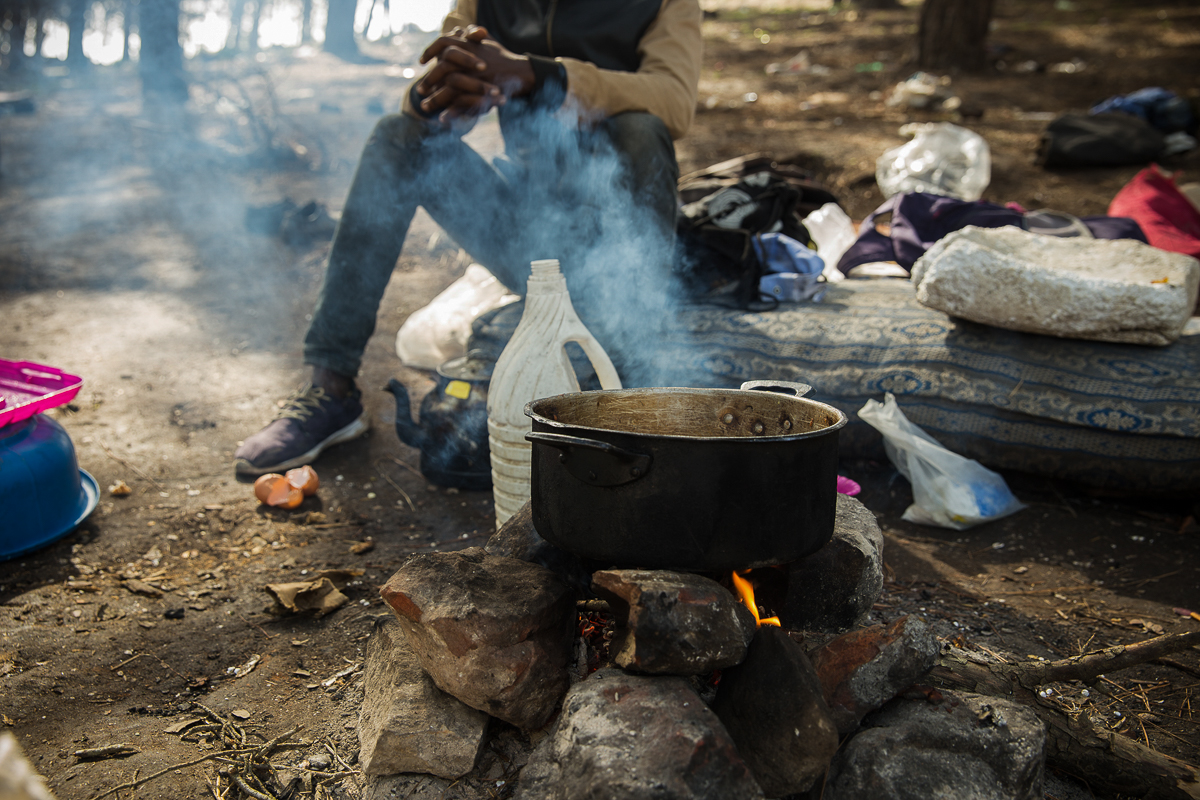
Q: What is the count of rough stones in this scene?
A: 9